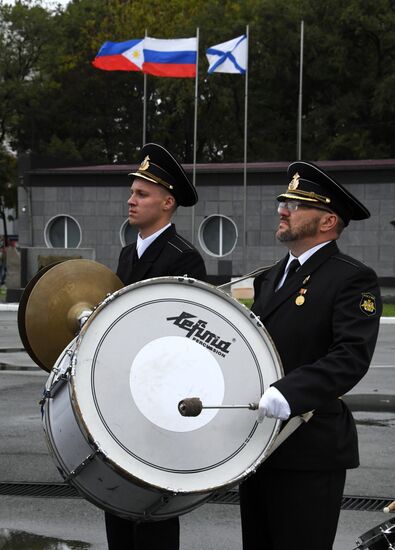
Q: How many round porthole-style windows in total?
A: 3